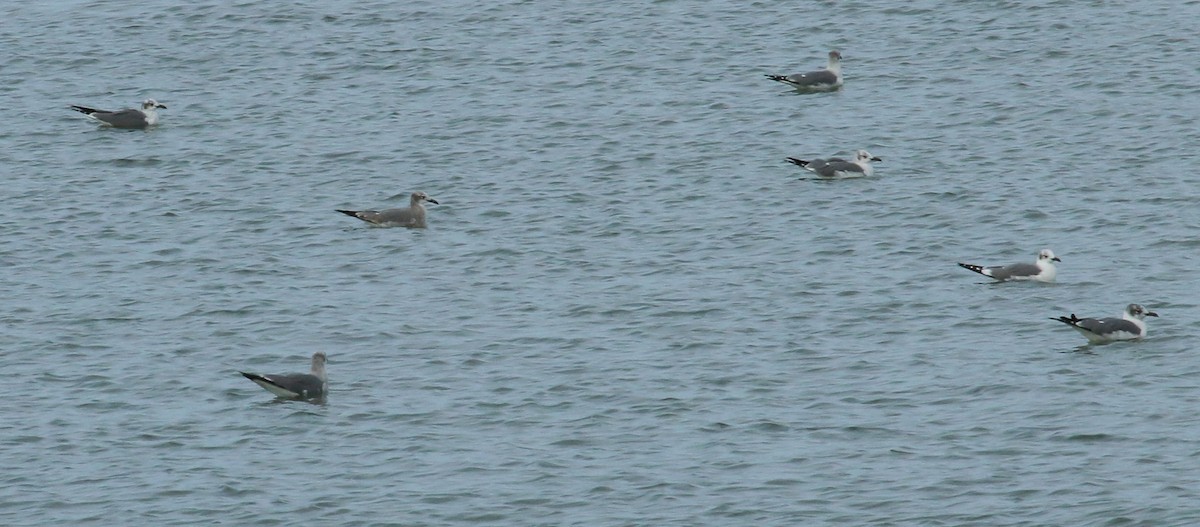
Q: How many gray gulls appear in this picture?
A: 7